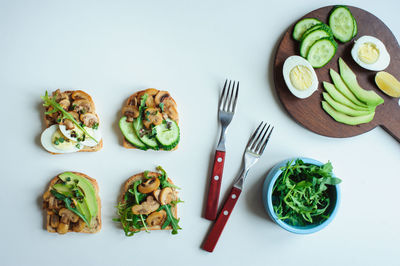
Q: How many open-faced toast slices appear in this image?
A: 4